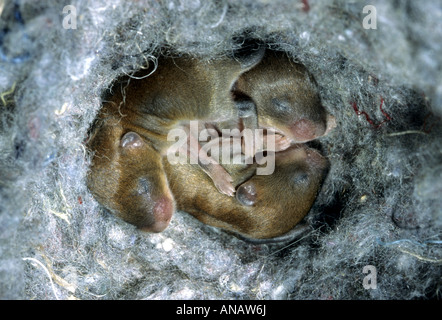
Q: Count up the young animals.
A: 3